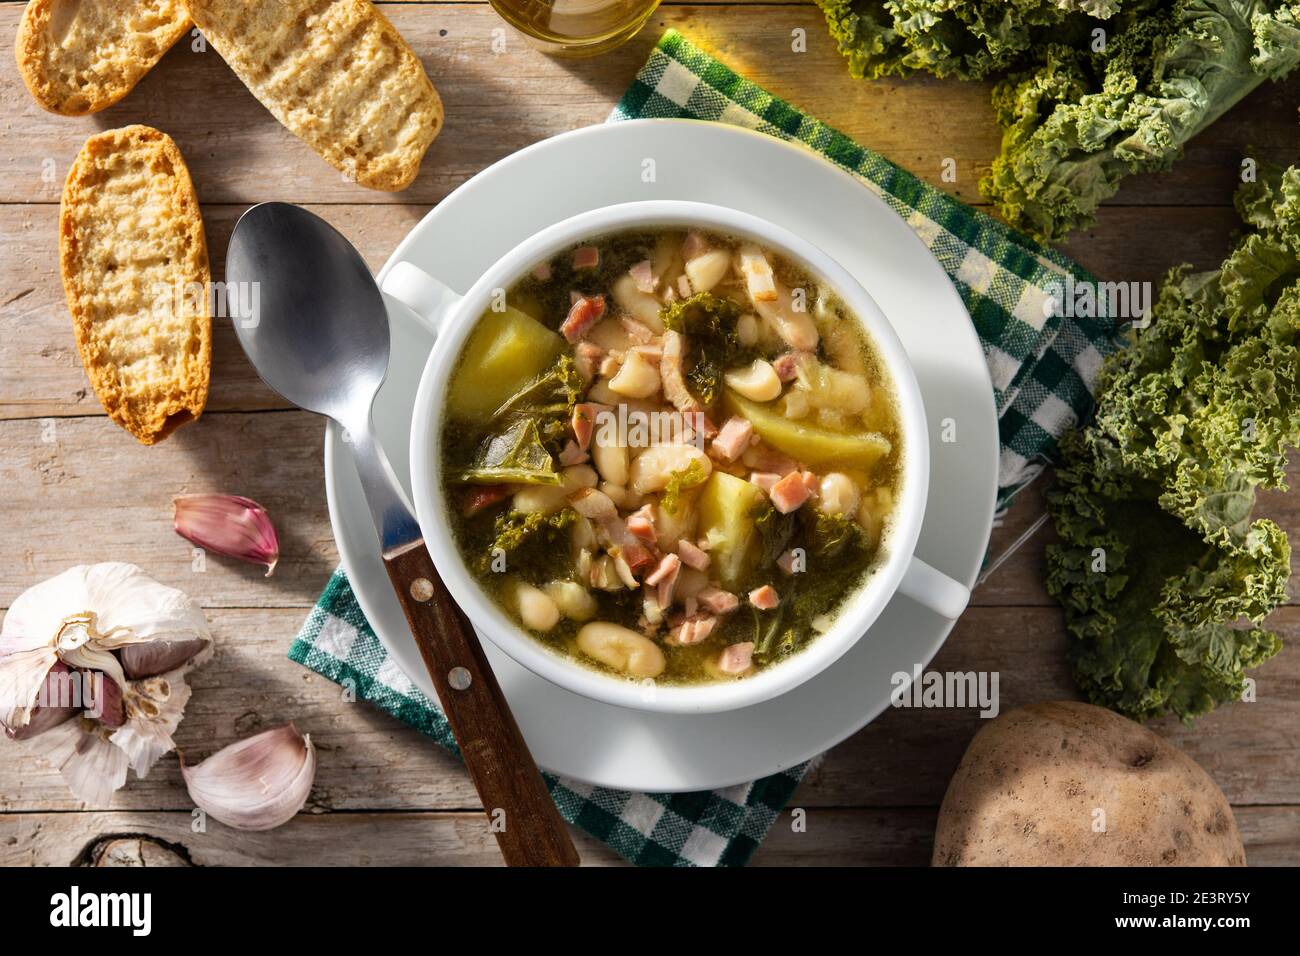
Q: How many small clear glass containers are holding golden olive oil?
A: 1